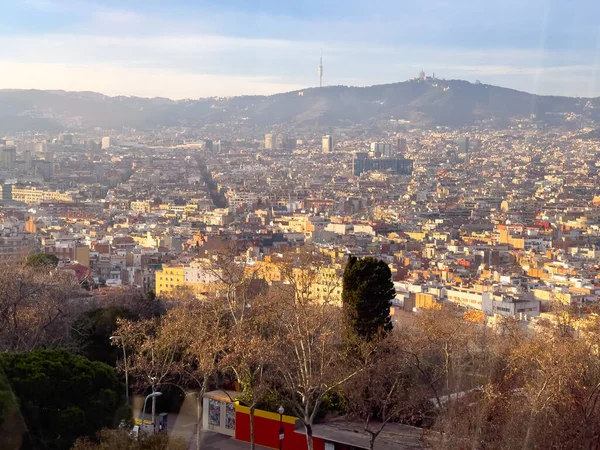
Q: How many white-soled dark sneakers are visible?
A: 0